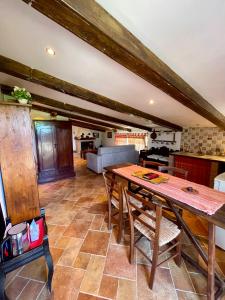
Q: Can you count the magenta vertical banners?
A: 0